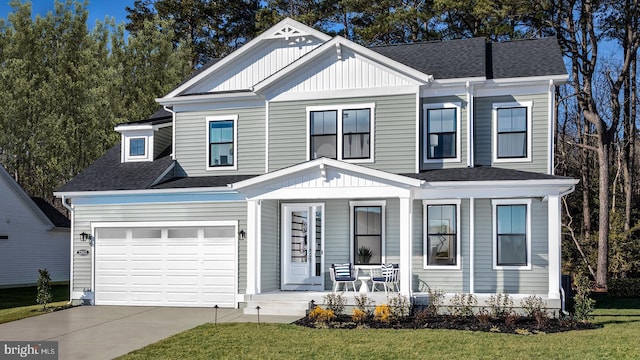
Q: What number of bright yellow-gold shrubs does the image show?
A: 3